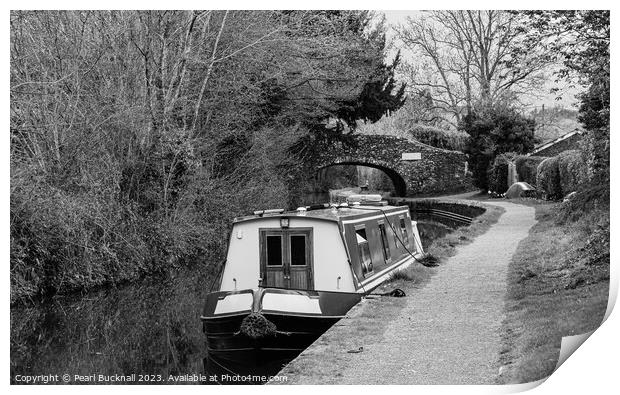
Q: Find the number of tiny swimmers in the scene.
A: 0